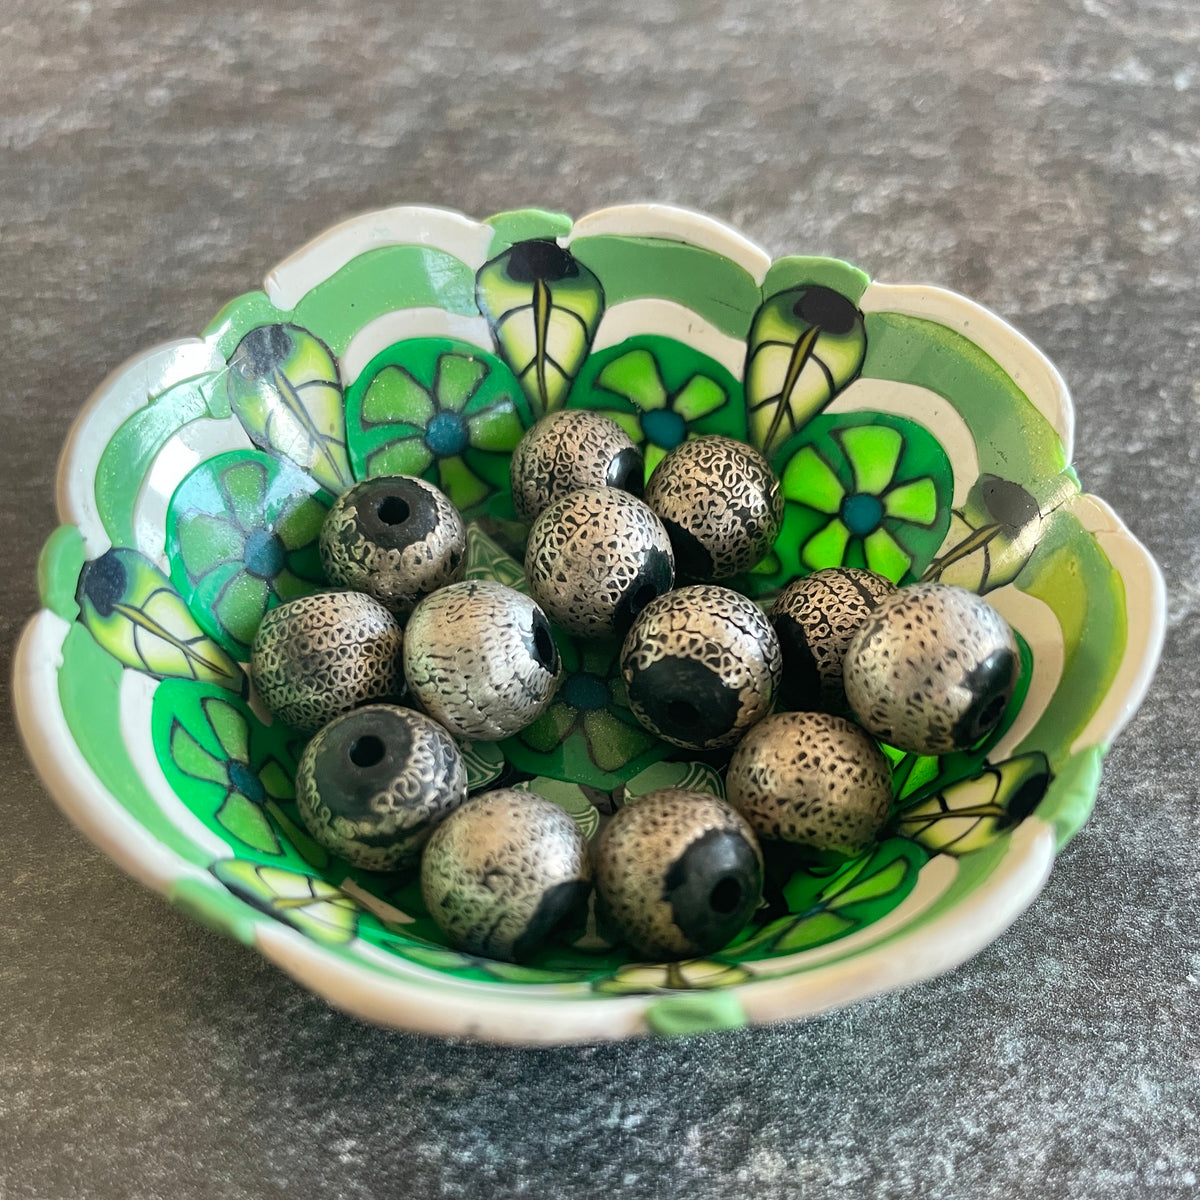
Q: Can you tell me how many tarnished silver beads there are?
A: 13